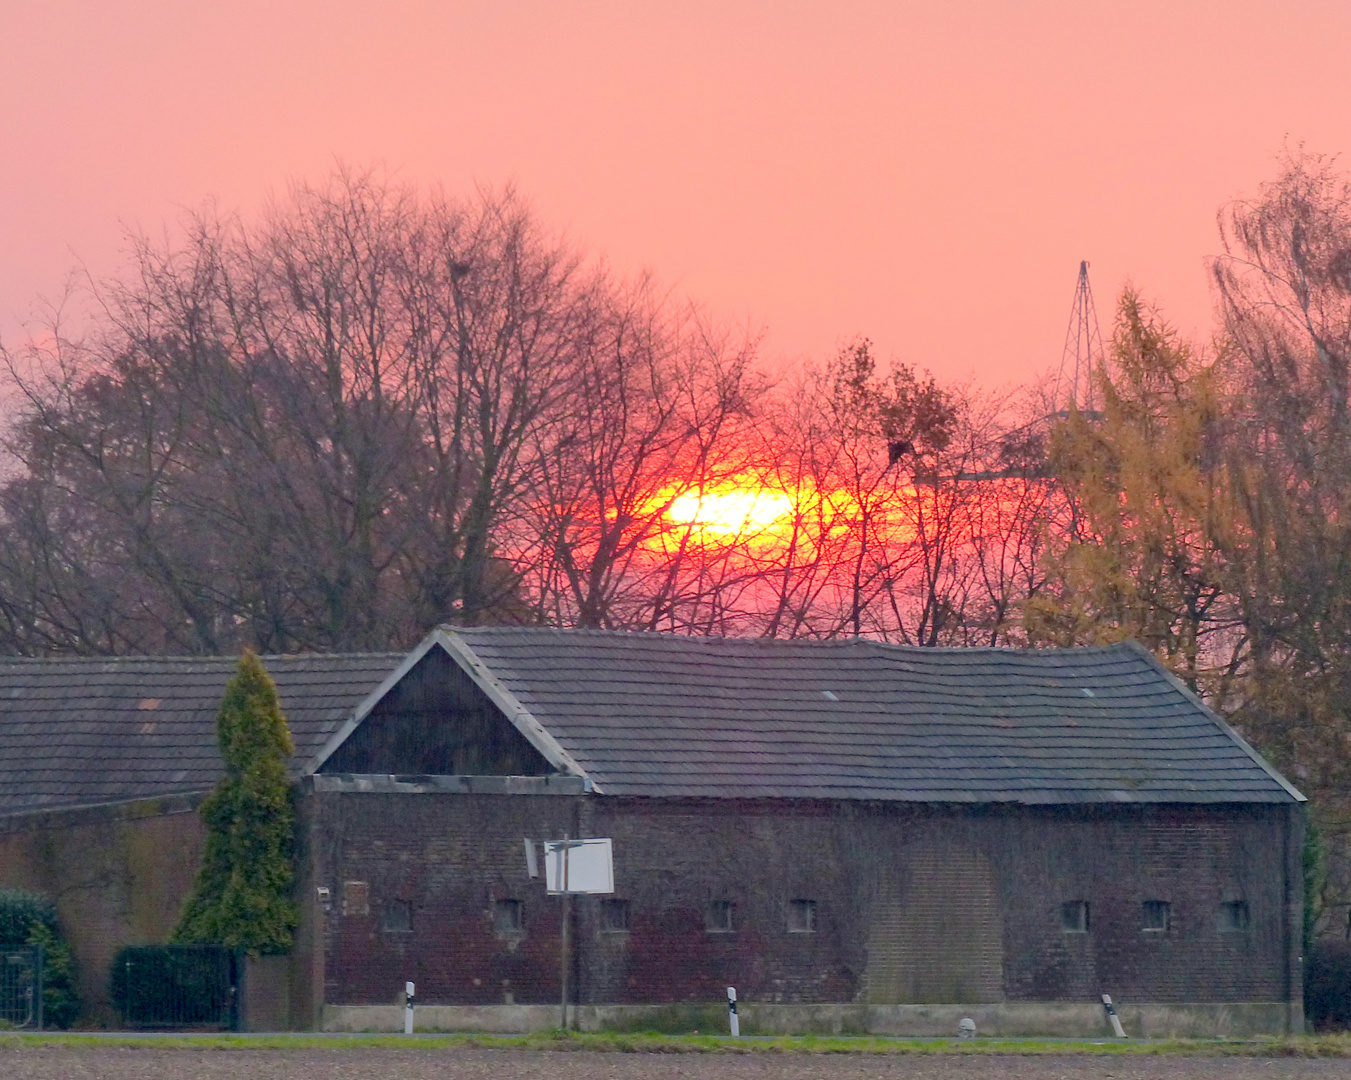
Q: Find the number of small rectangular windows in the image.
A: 8